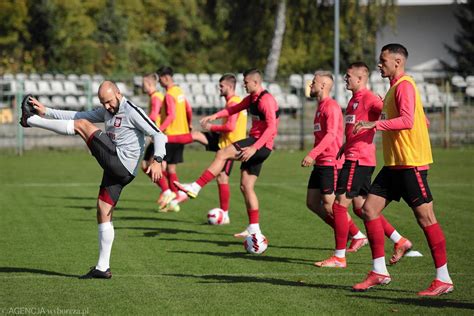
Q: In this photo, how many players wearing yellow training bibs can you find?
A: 4